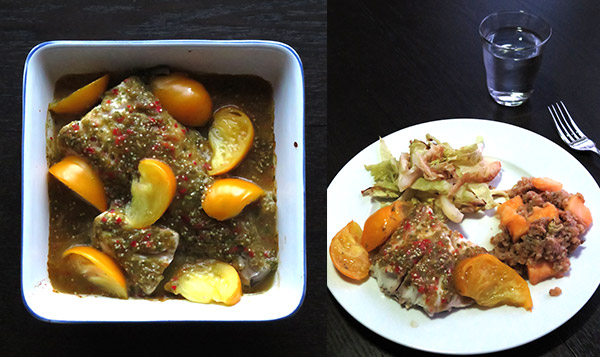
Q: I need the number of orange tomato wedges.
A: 11